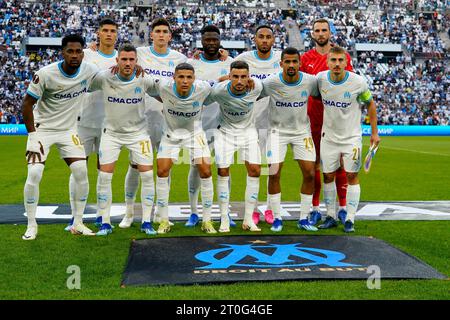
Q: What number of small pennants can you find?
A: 1